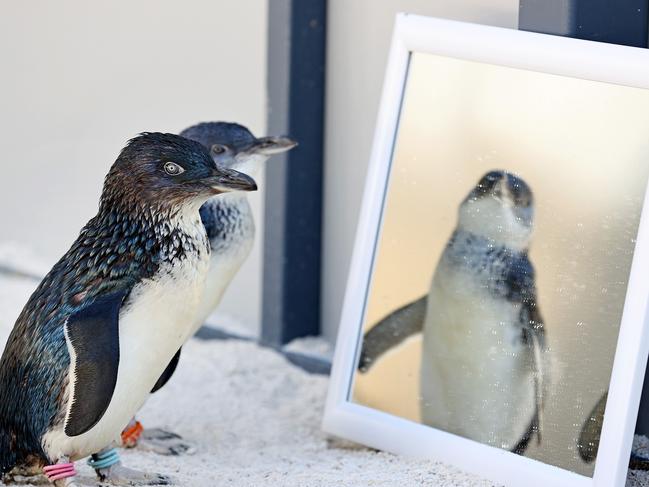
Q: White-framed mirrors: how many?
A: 1